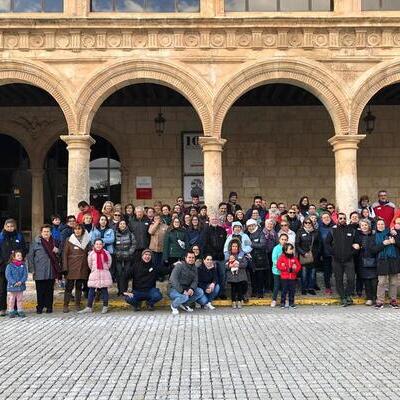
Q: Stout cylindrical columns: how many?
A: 3